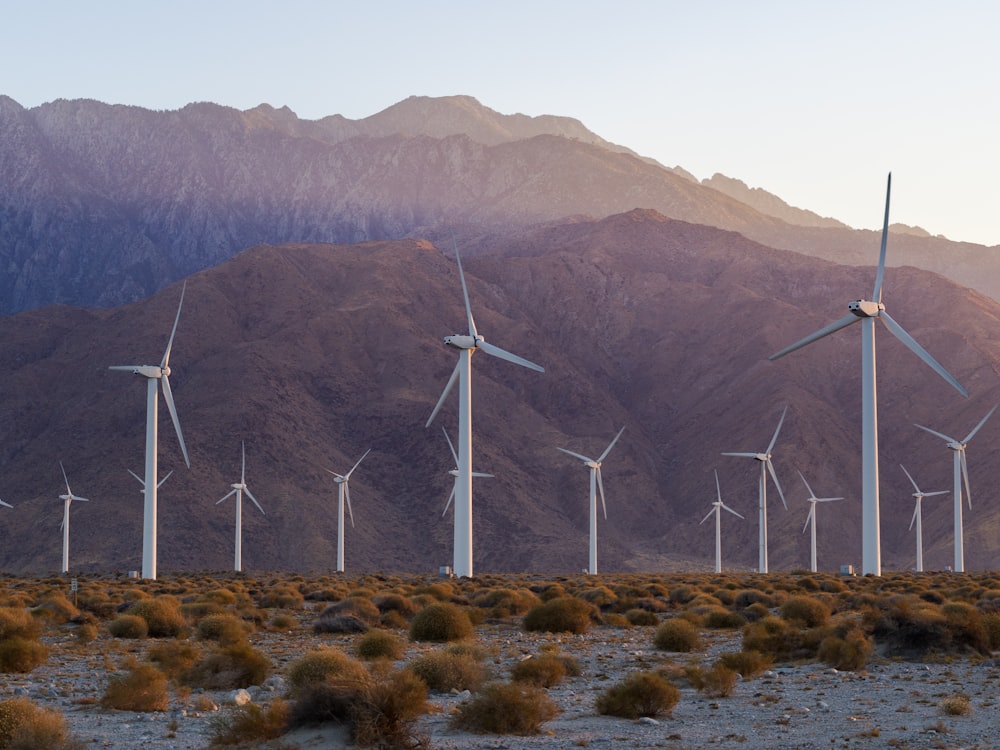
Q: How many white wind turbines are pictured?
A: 15